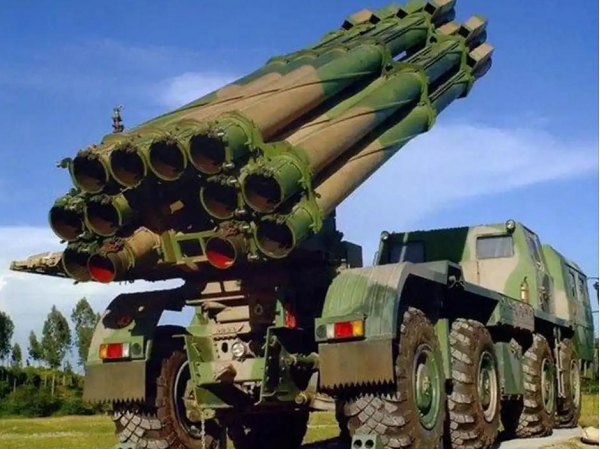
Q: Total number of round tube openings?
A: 12